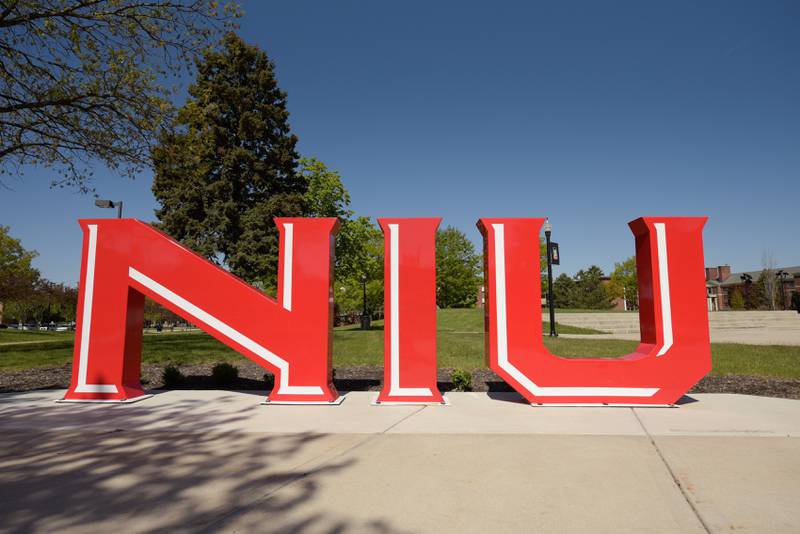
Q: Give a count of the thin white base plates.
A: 4